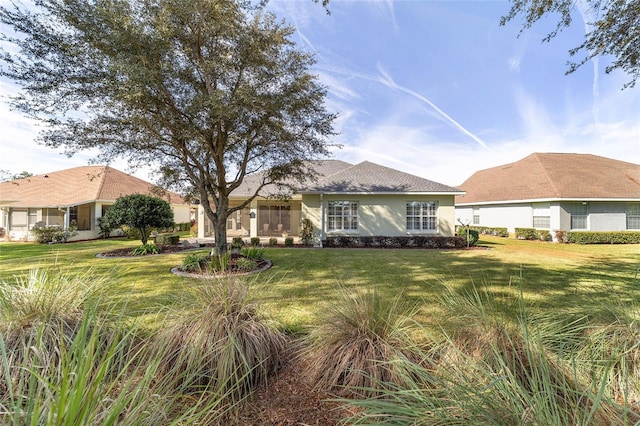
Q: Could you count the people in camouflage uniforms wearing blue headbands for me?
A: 0